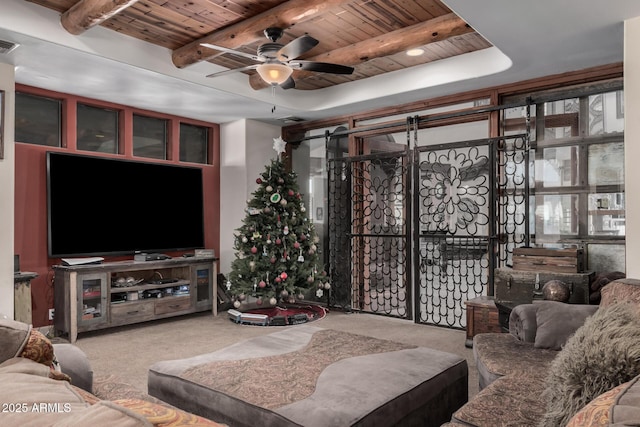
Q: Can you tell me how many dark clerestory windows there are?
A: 4